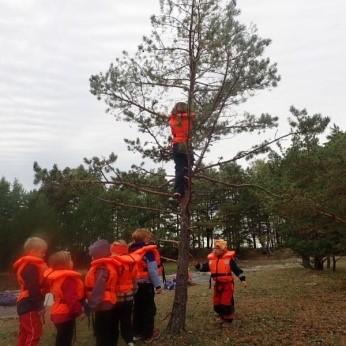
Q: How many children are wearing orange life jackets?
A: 7